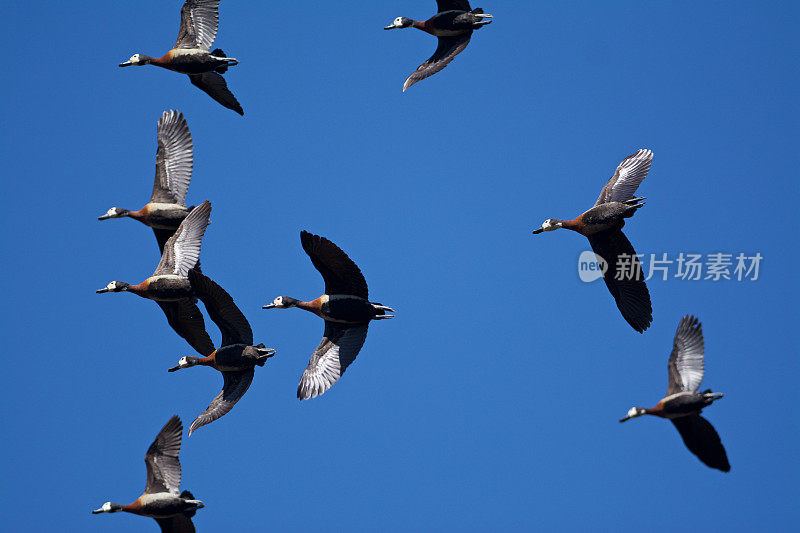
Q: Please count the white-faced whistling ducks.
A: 9